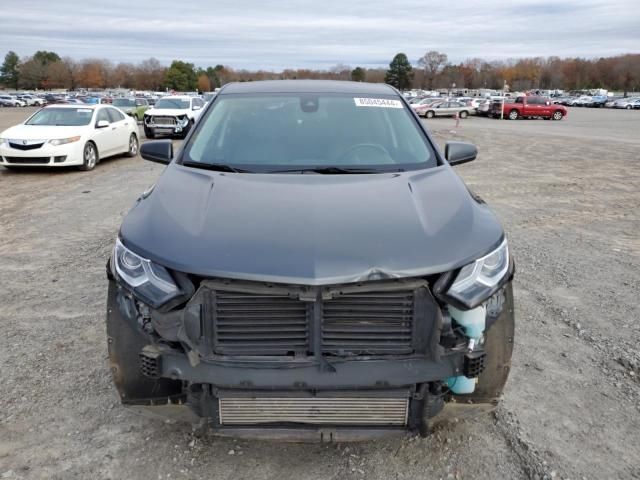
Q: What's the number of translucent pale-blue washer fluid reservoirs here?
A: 1